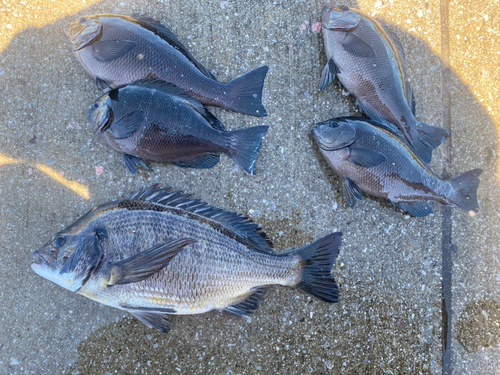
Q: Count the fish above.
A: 5